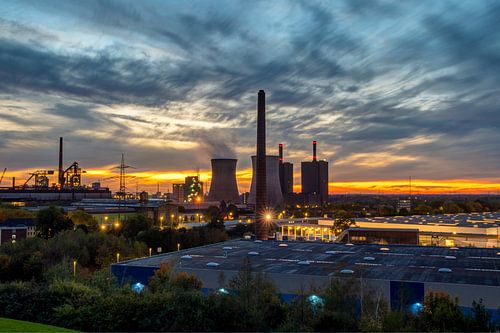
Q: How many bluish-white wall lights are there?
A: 4